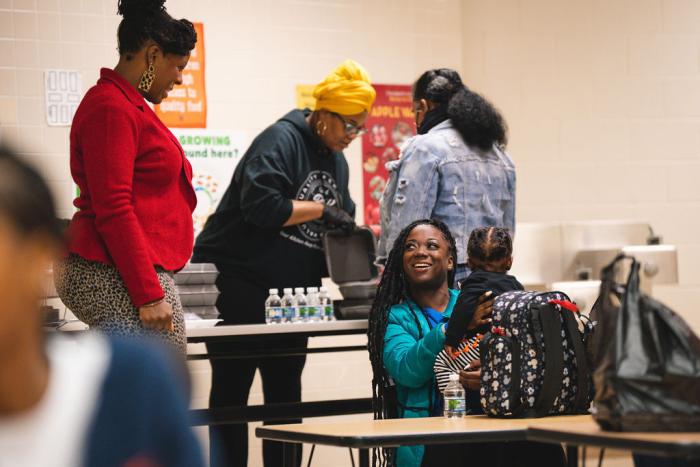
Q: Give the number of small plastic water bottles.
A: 6